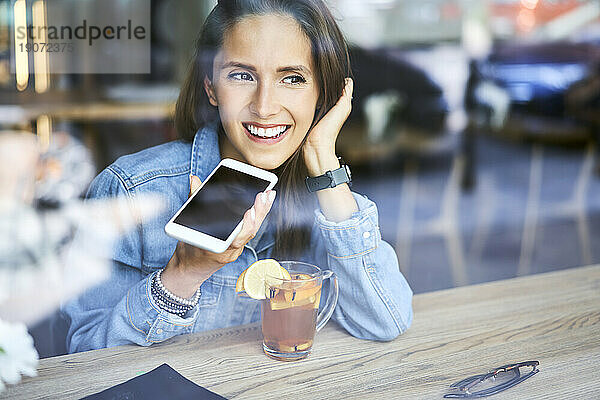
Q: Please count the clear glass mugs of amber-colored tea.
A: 1